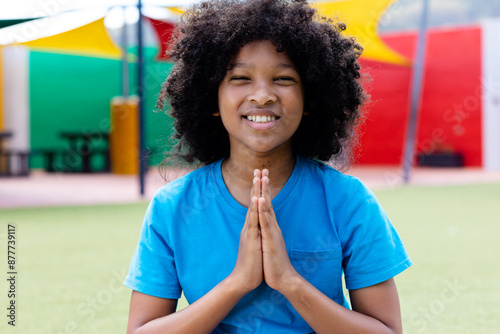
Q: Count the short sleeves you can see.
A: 2